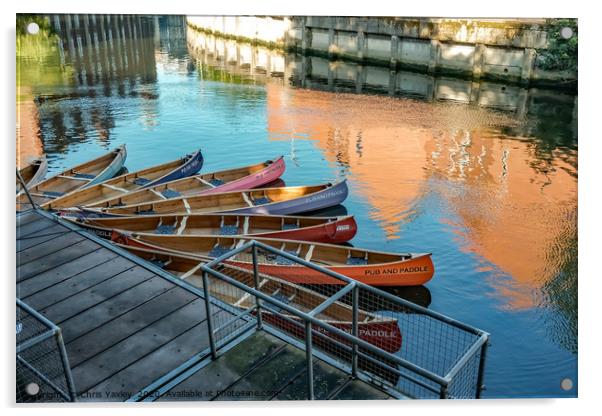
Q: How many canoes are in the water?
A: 8